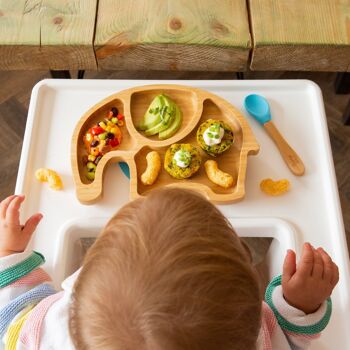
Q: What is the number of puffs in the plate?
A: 2